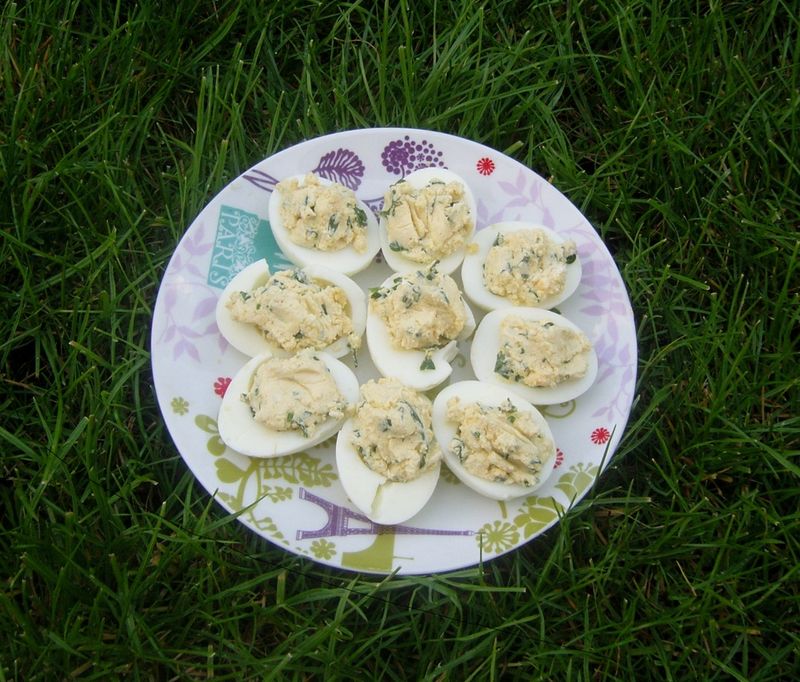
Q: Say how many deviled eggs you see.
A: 9